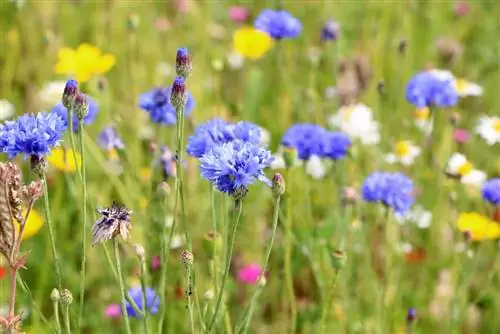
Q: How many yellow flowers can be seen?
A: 5